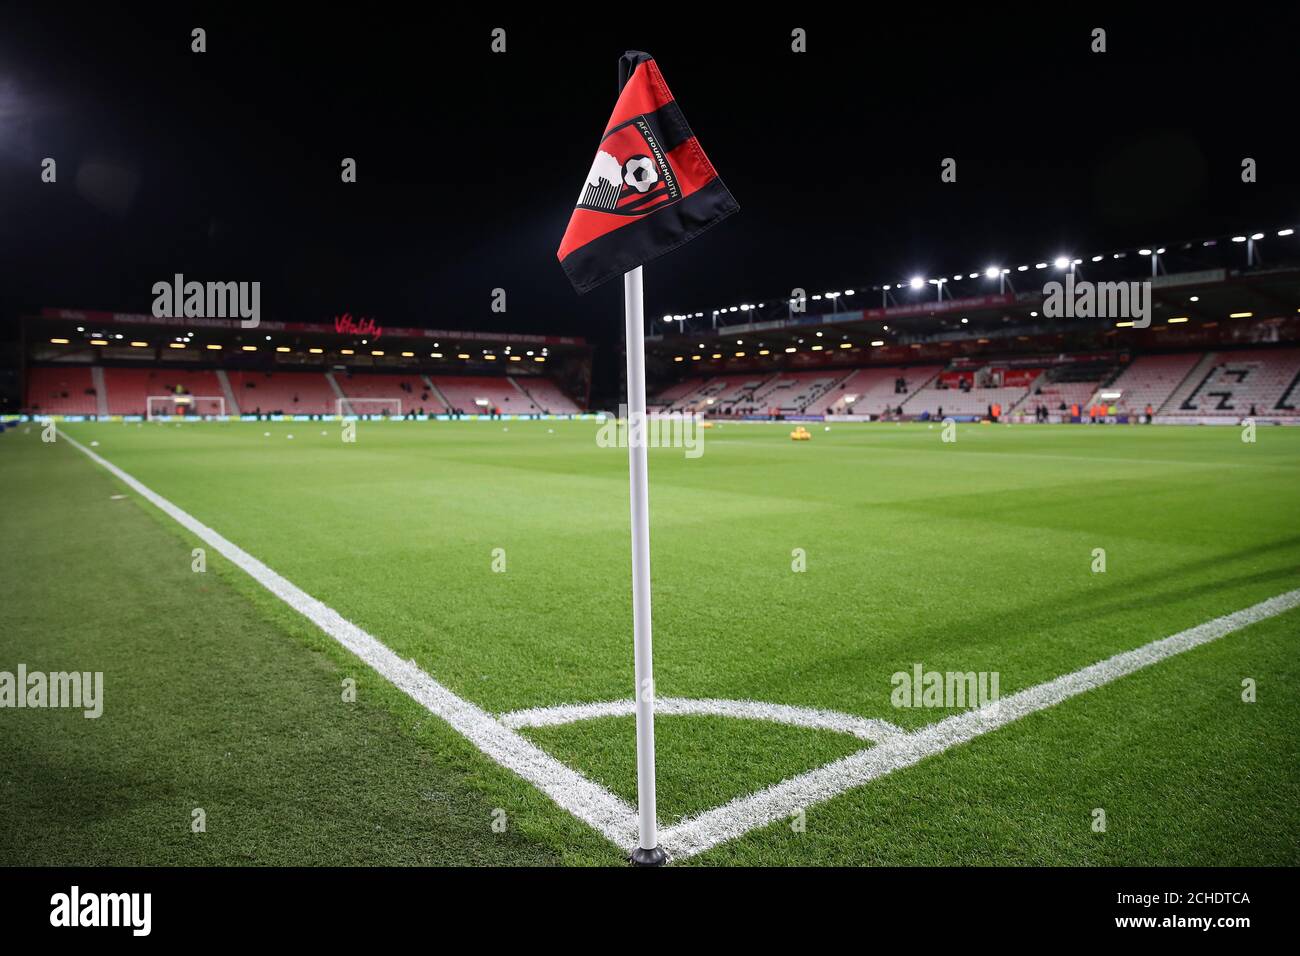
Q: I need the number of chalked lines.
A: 3